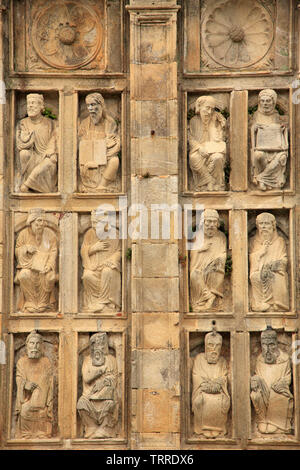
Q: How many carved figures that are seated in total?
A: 12